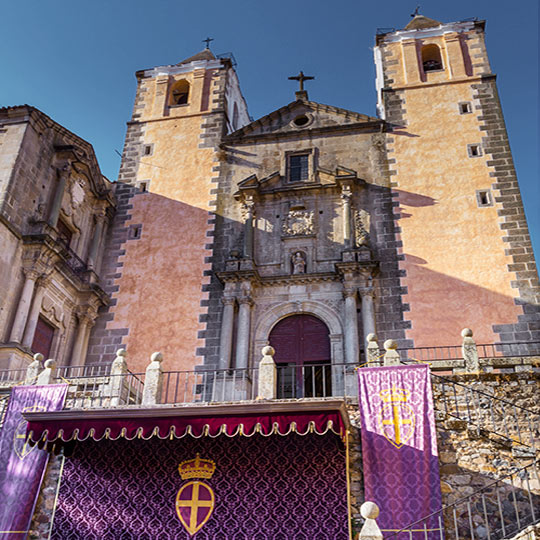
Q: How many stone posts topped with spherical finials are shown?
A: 9